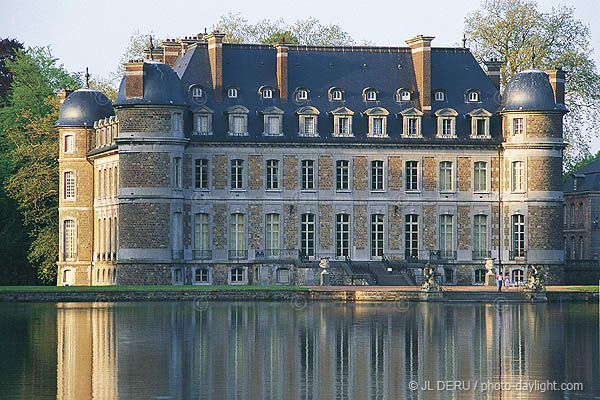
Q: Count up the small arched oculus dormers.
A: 9